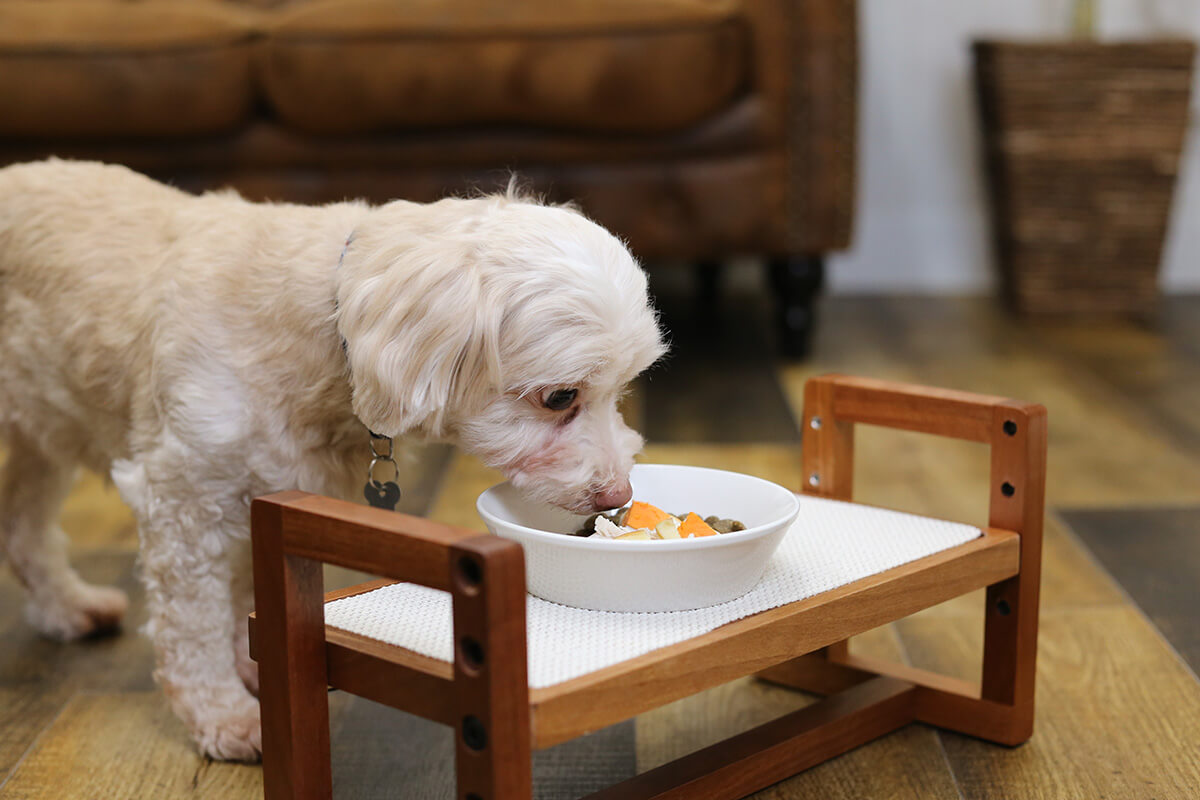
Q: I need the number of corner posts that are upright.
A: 4